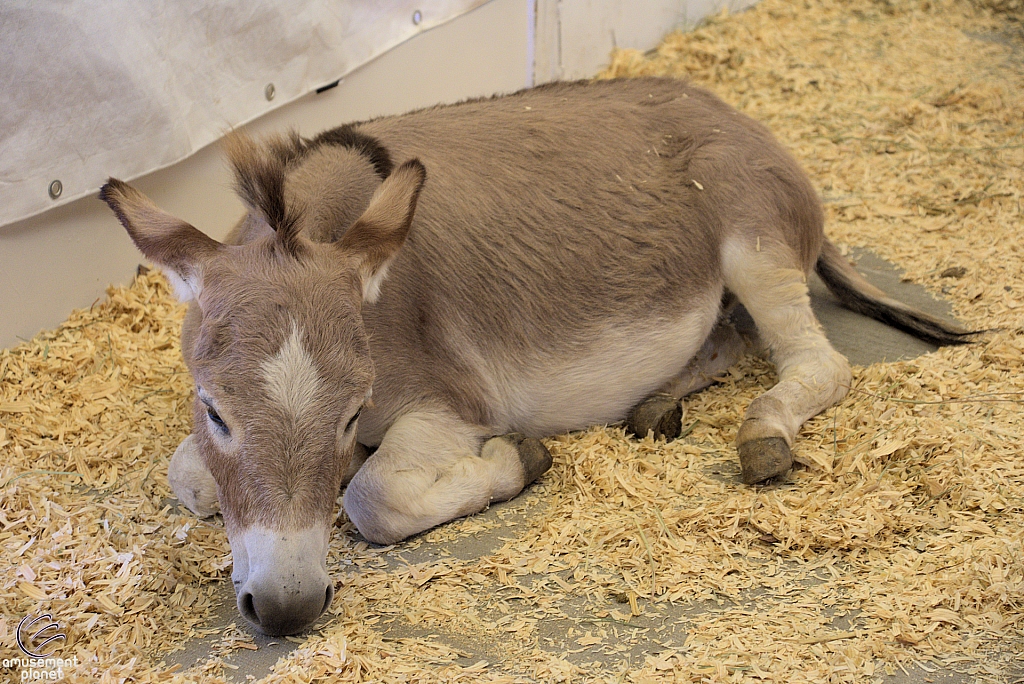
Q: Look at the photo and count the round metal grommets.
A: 3